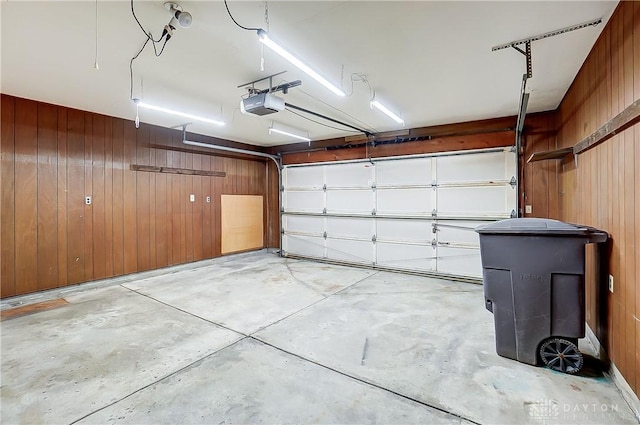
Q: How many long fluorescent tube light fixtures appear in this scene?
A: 4